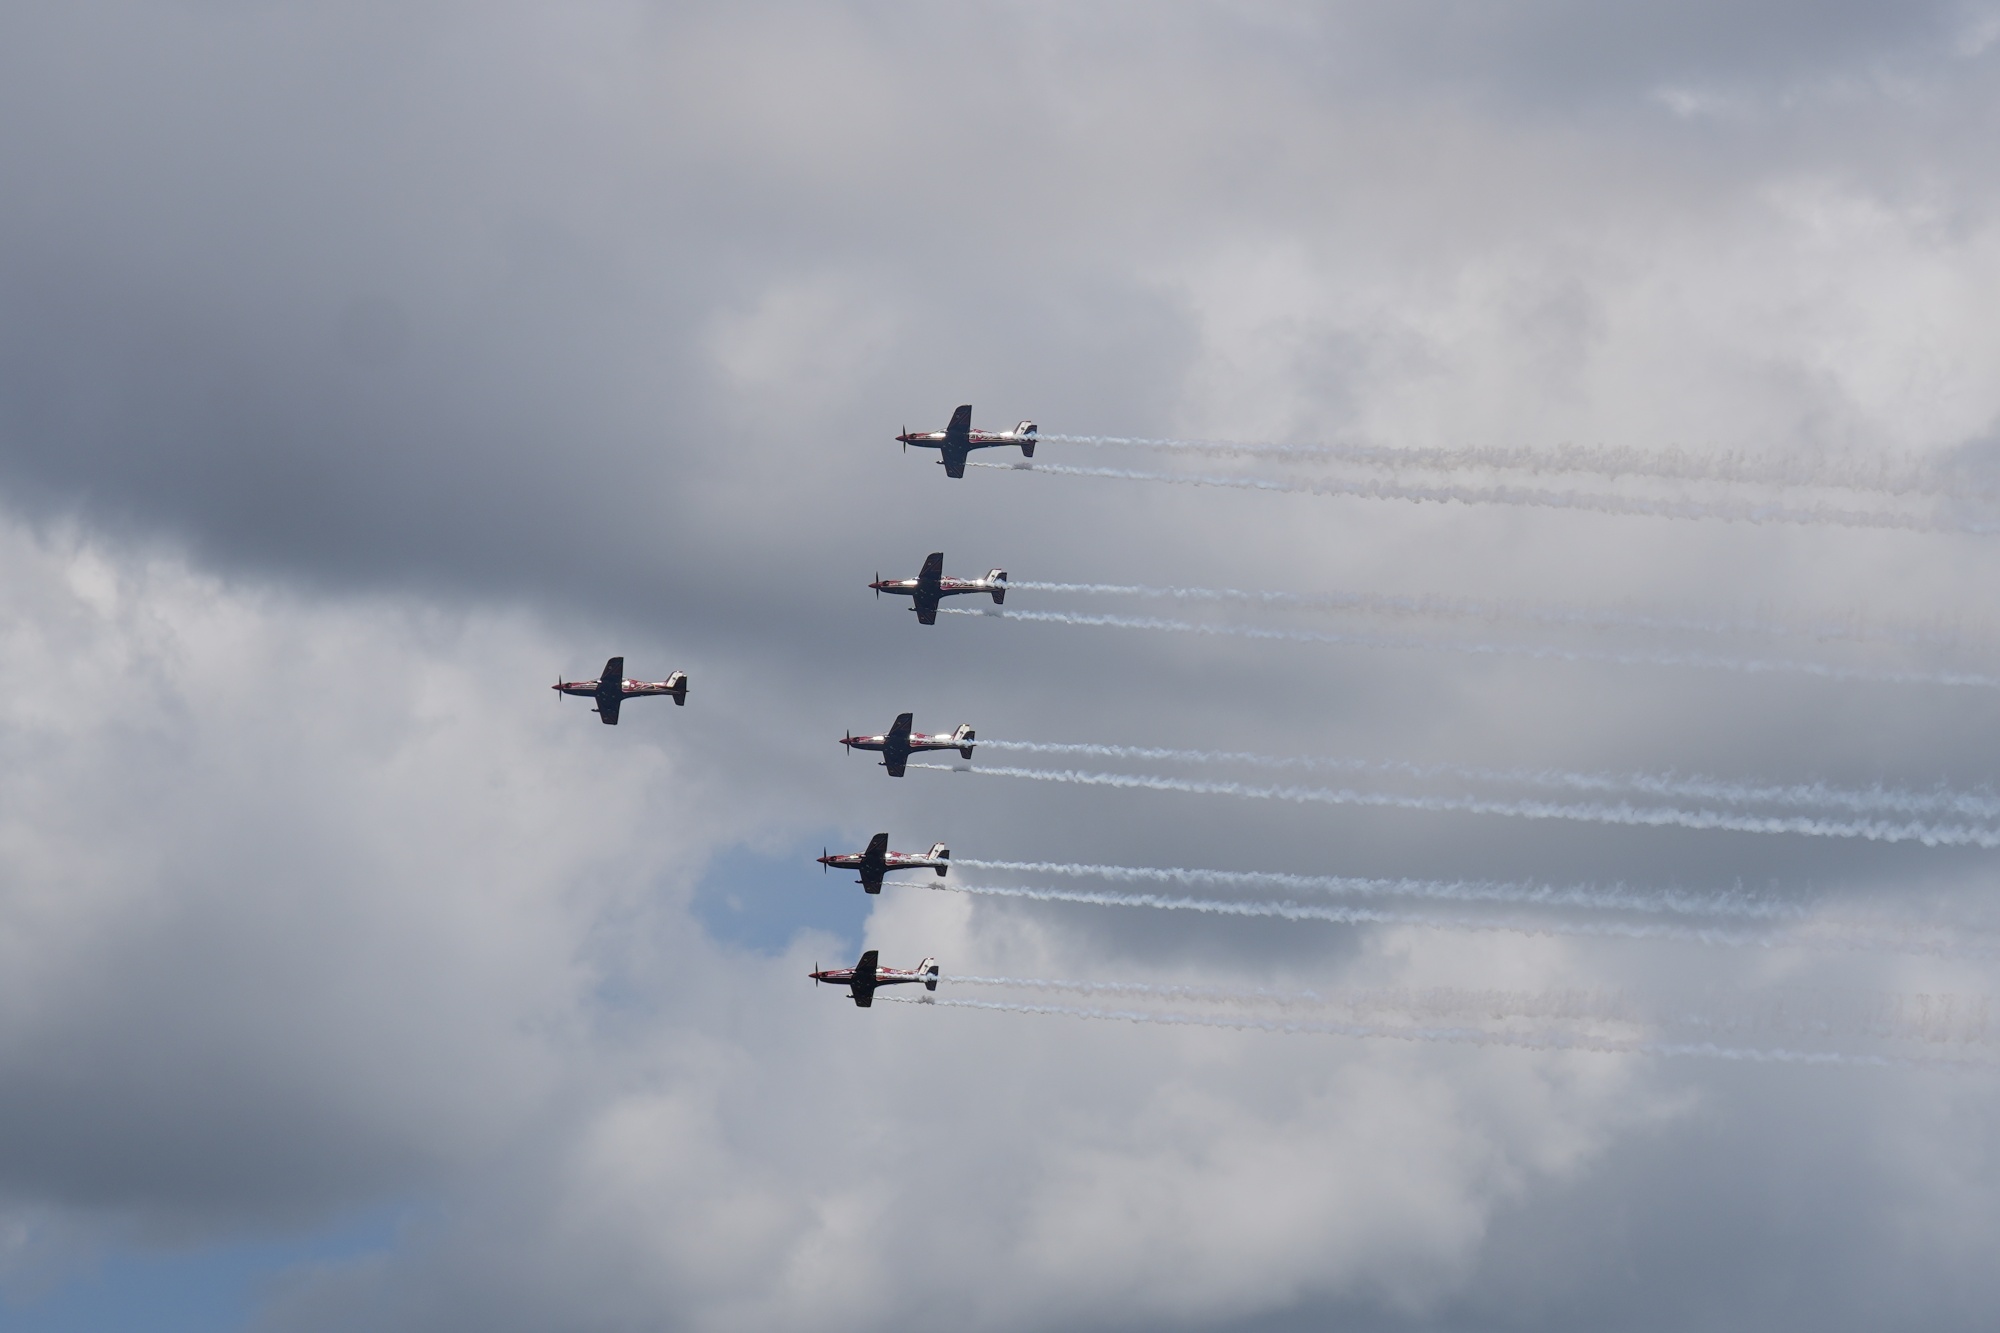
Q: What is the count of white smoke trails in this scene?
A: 10